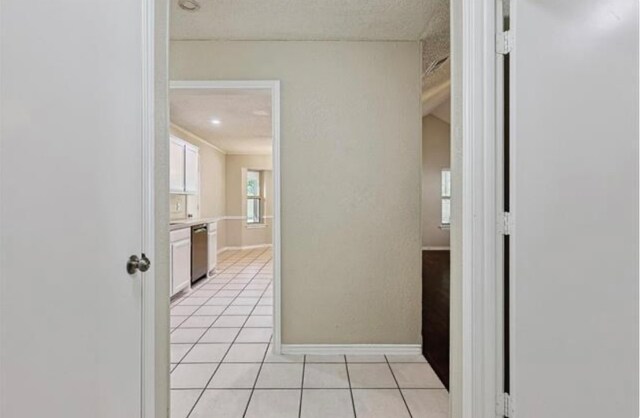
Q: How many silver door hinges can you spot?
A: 3